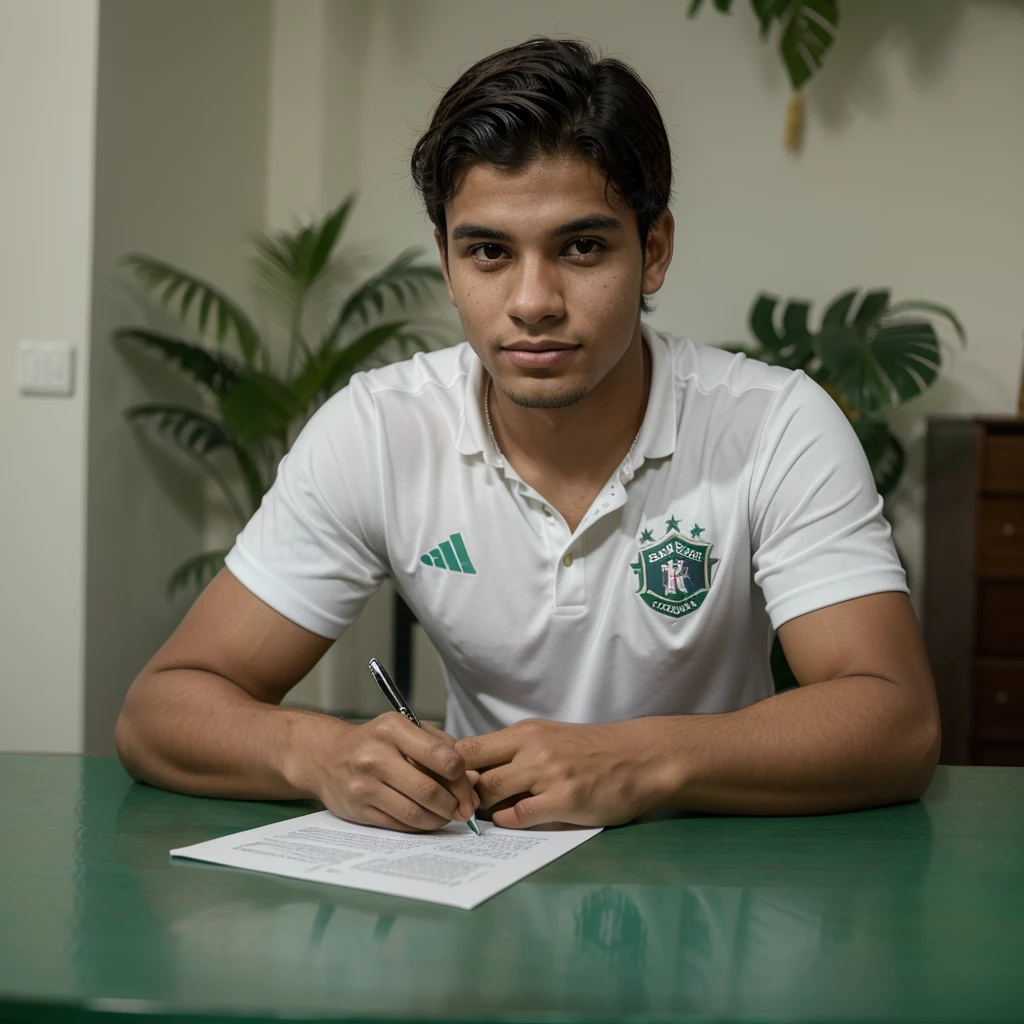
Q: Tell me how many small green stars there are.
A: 3